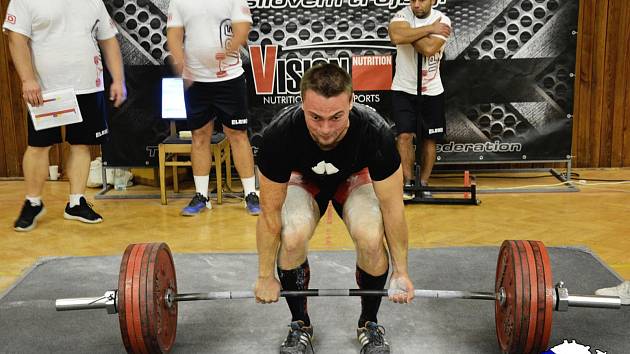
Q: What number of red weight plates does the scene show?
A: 10